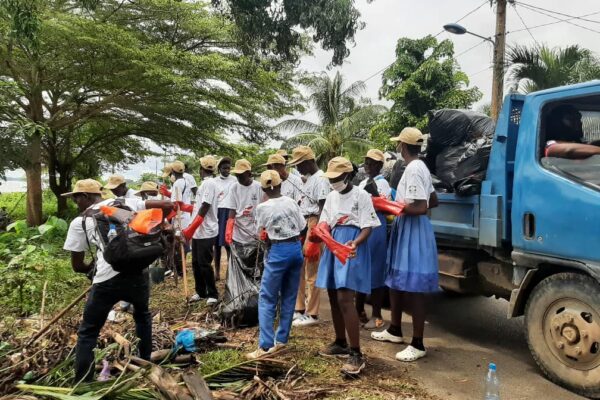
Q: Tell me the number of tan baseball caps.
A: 14